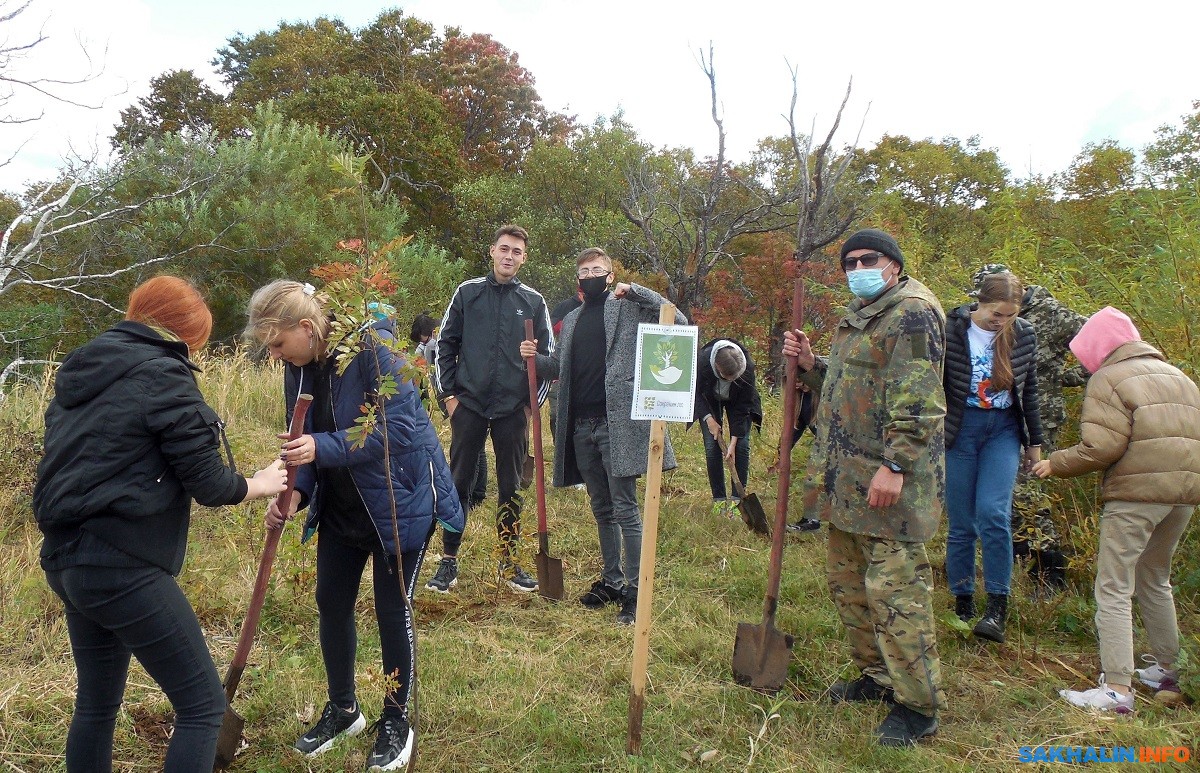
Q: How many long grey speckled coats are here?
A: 1